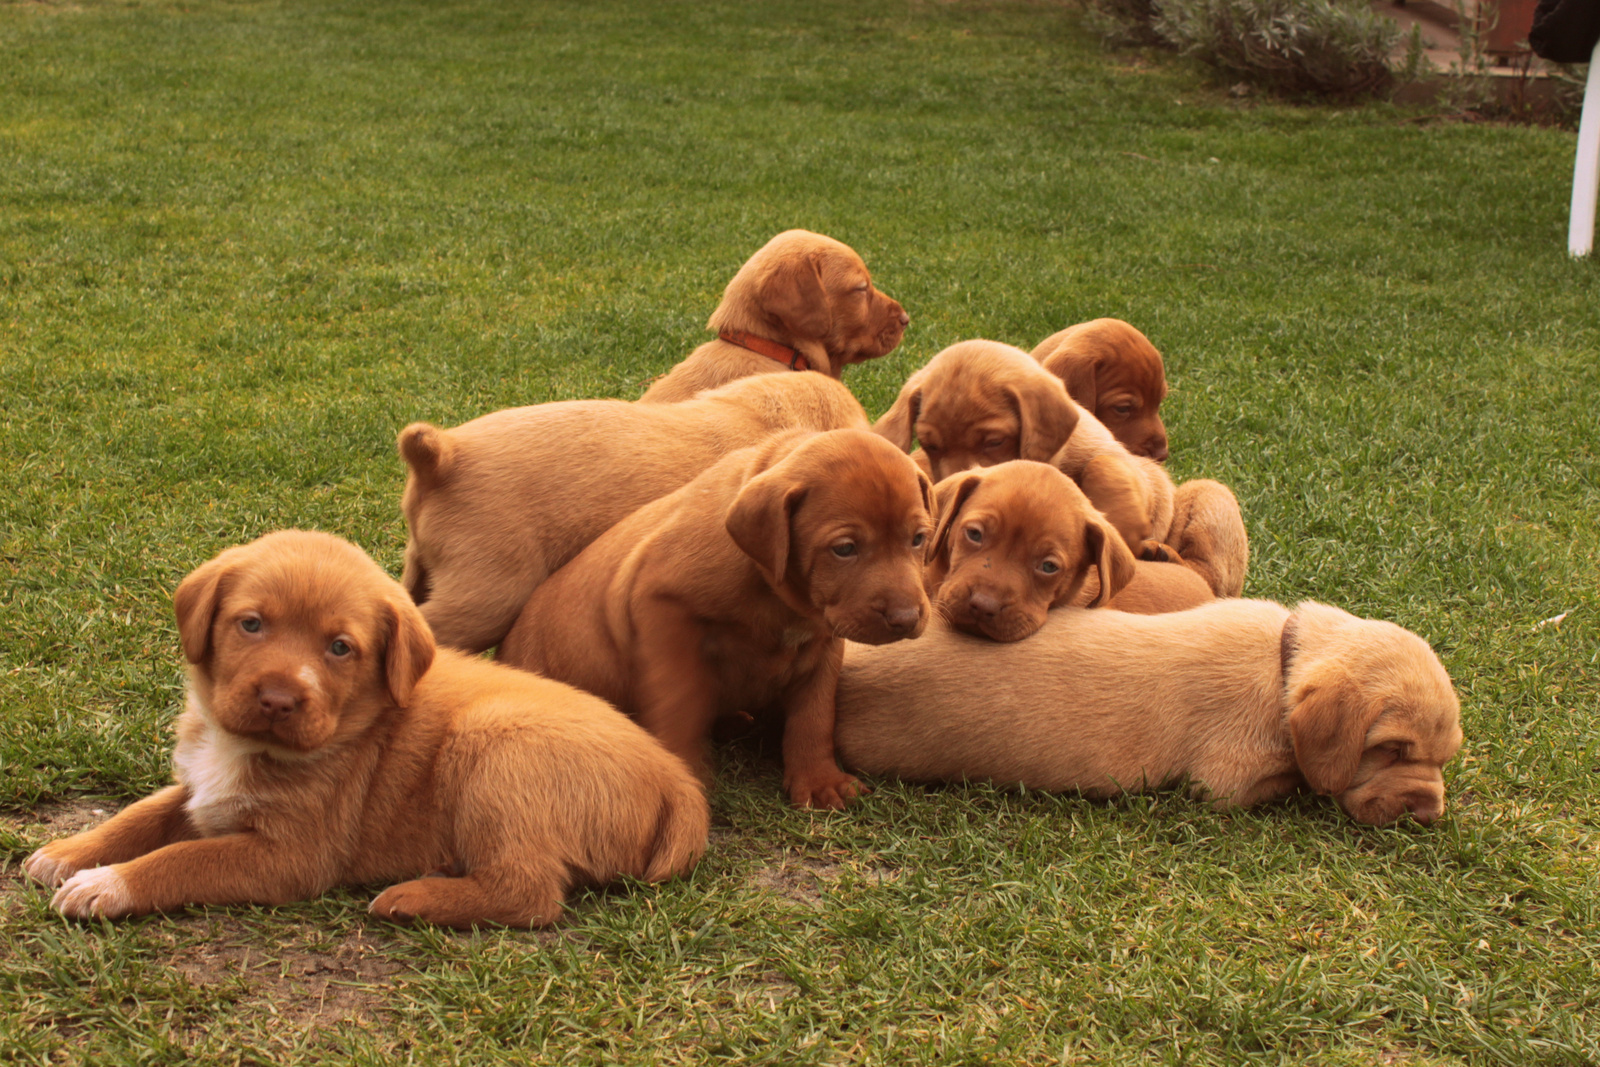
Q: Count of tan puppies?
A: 8